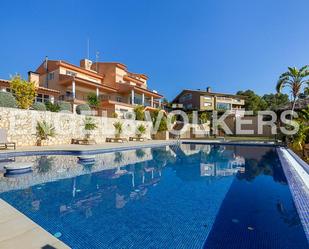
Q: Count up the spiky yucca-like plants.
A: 4